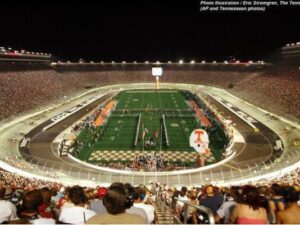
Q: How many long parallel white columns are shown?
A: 2